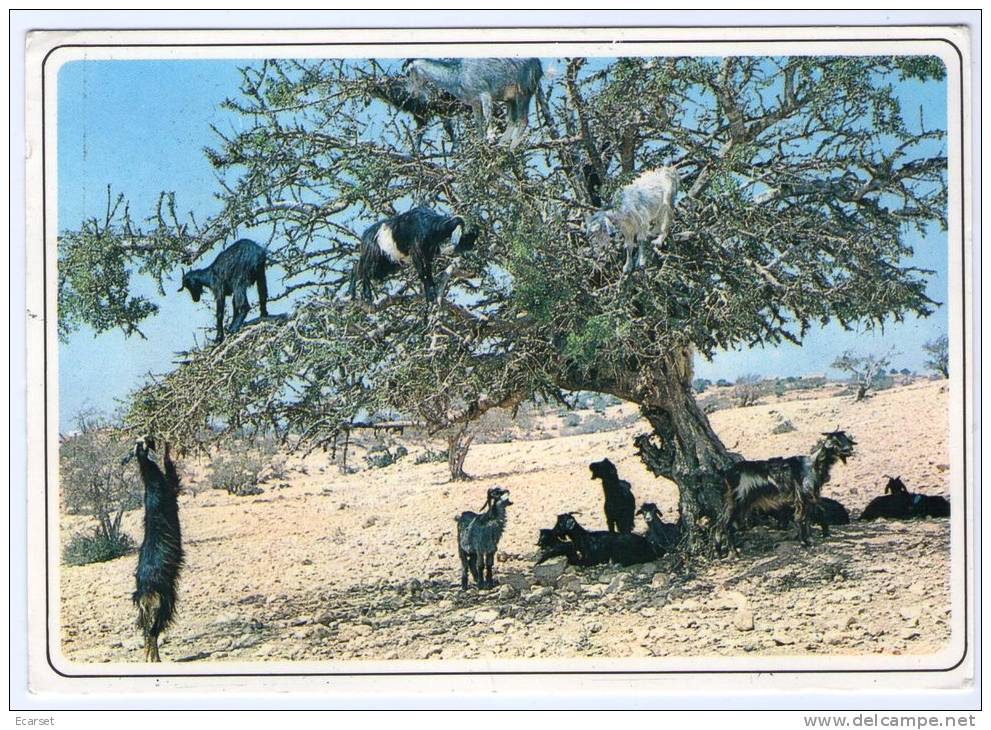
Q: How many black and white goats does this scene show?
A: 2